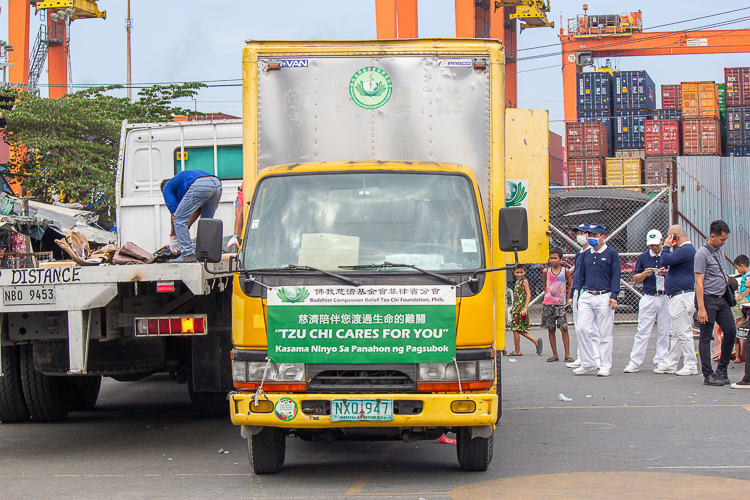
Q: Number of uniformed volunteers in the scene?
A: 4